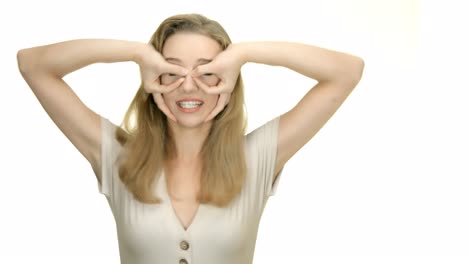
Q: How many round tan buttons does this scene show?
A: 2